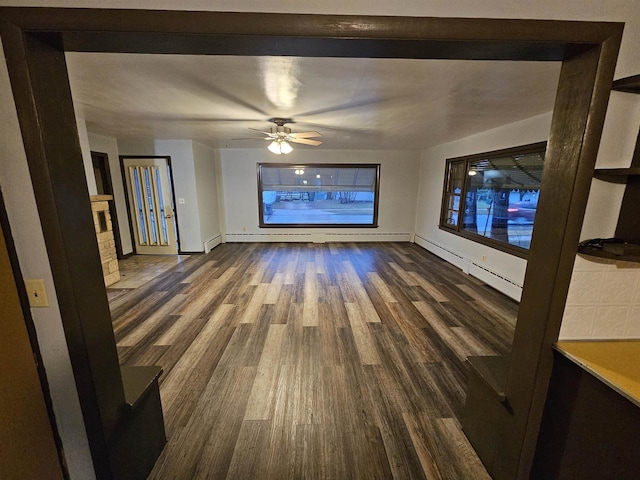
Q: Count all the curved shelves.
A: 3